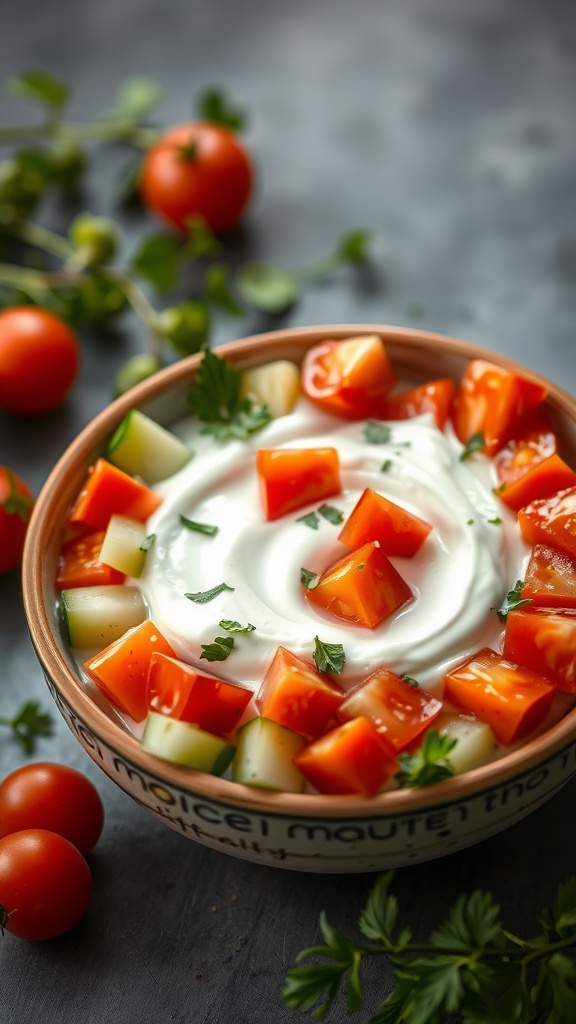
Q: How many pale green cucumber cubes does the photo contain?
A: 7